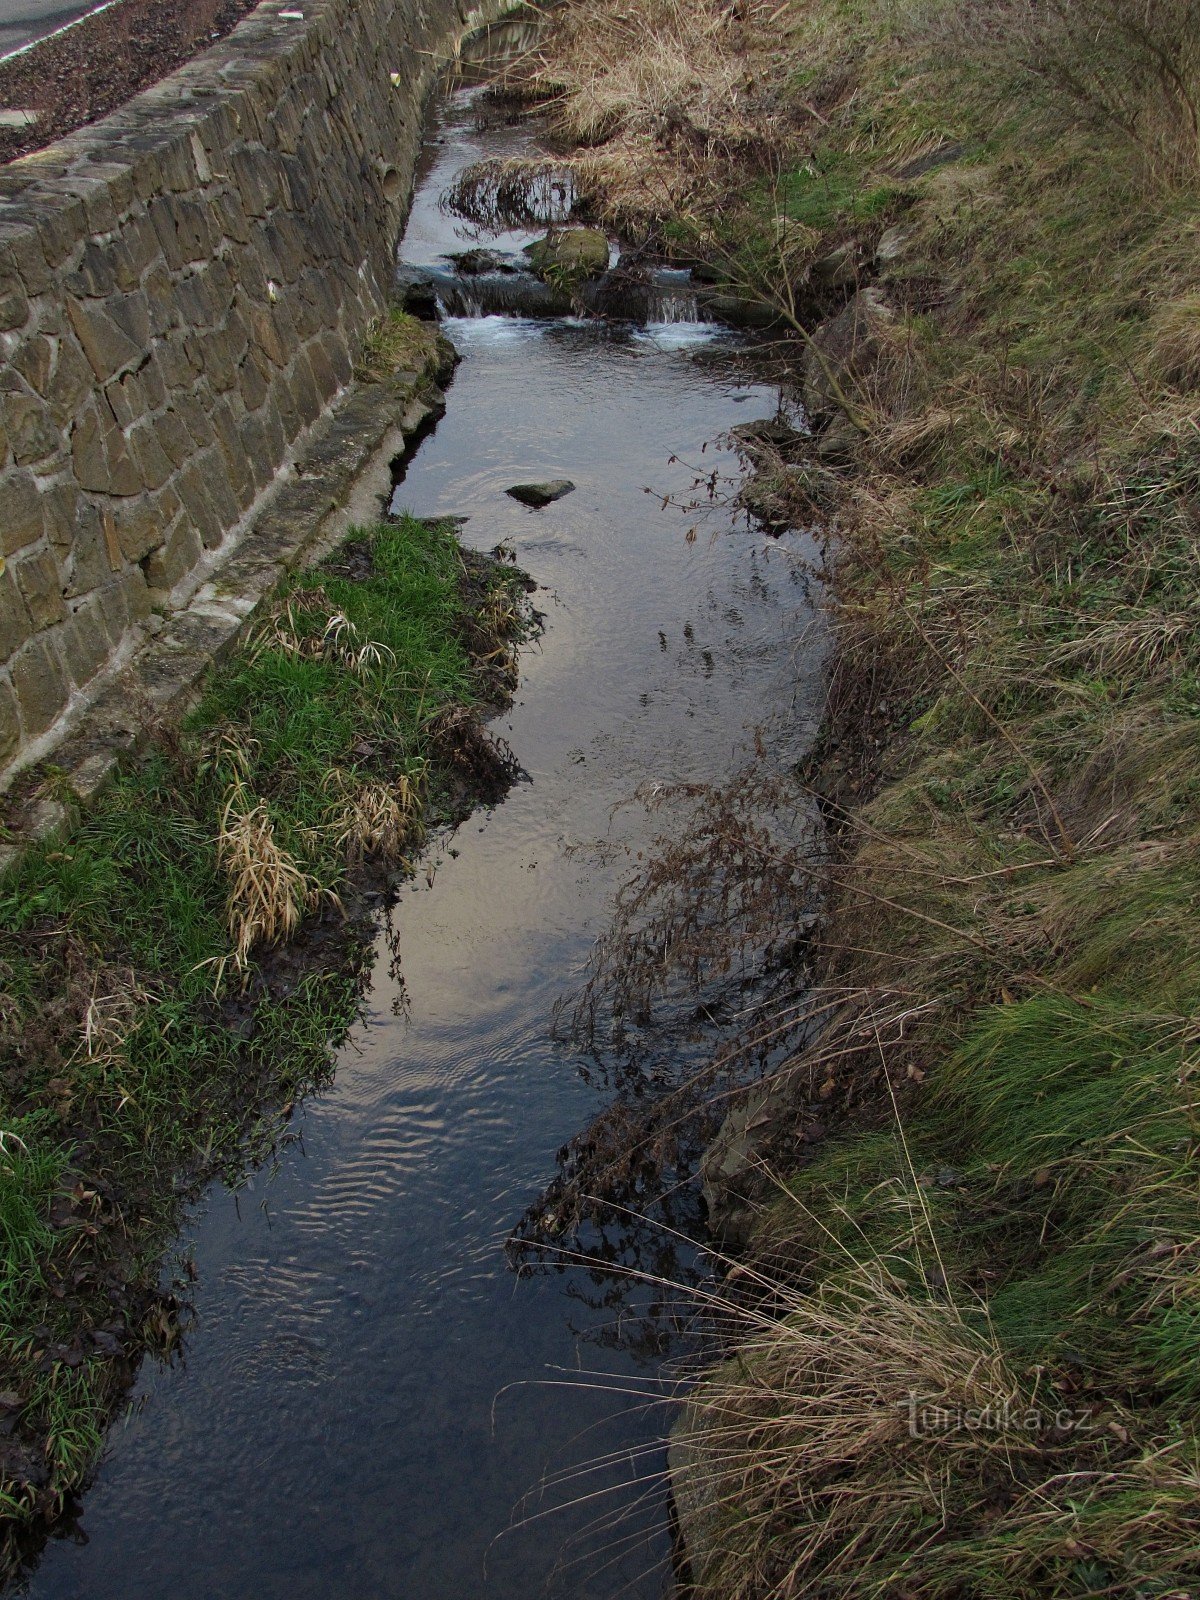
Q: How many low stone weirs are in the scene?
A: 1